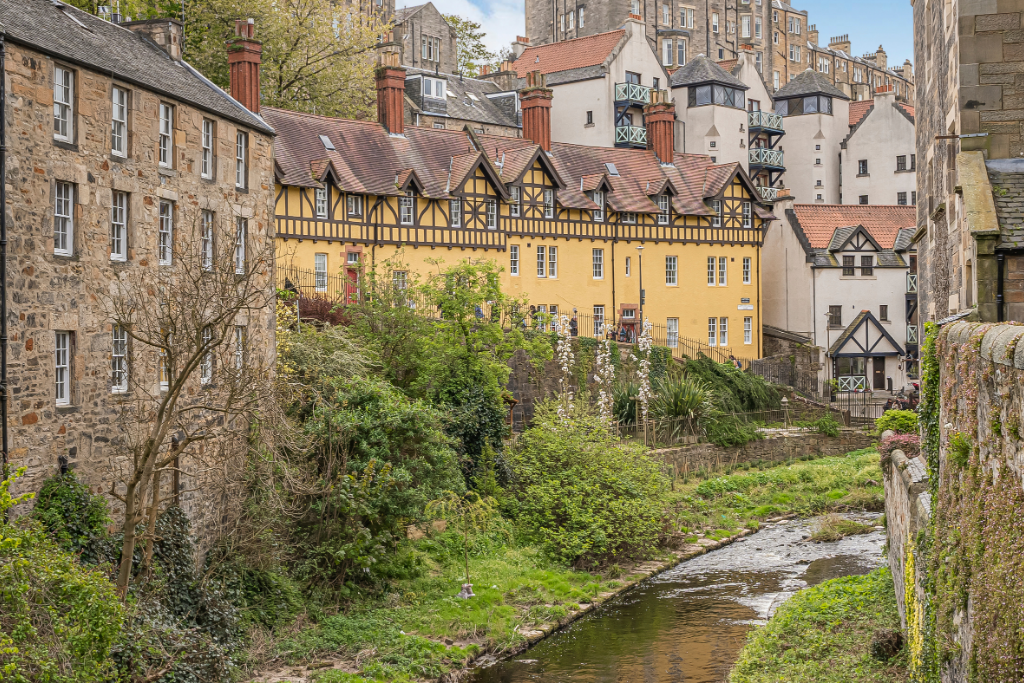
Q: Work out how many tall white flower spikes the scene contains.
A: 3